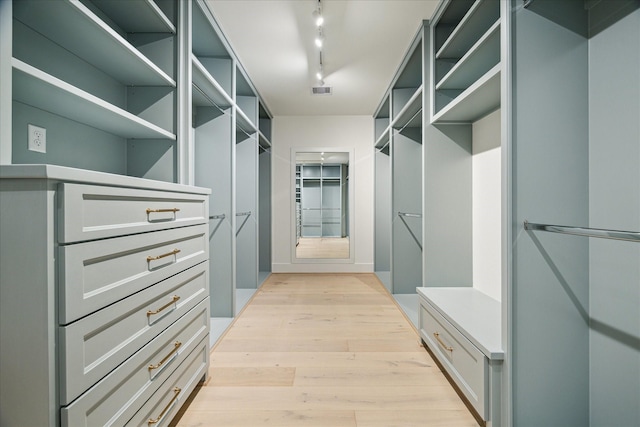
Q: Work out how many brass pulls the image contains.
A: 6